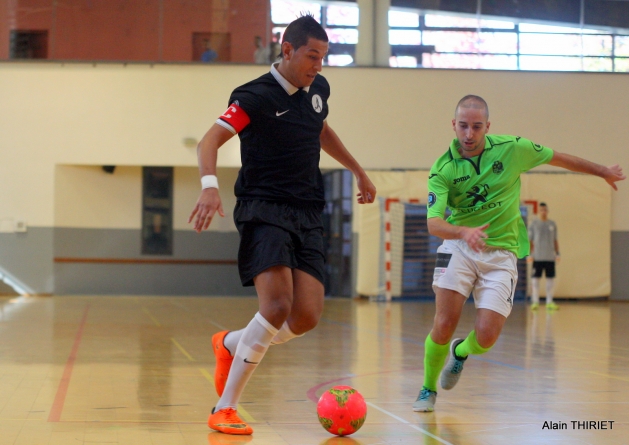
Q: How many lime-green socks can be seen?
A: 2